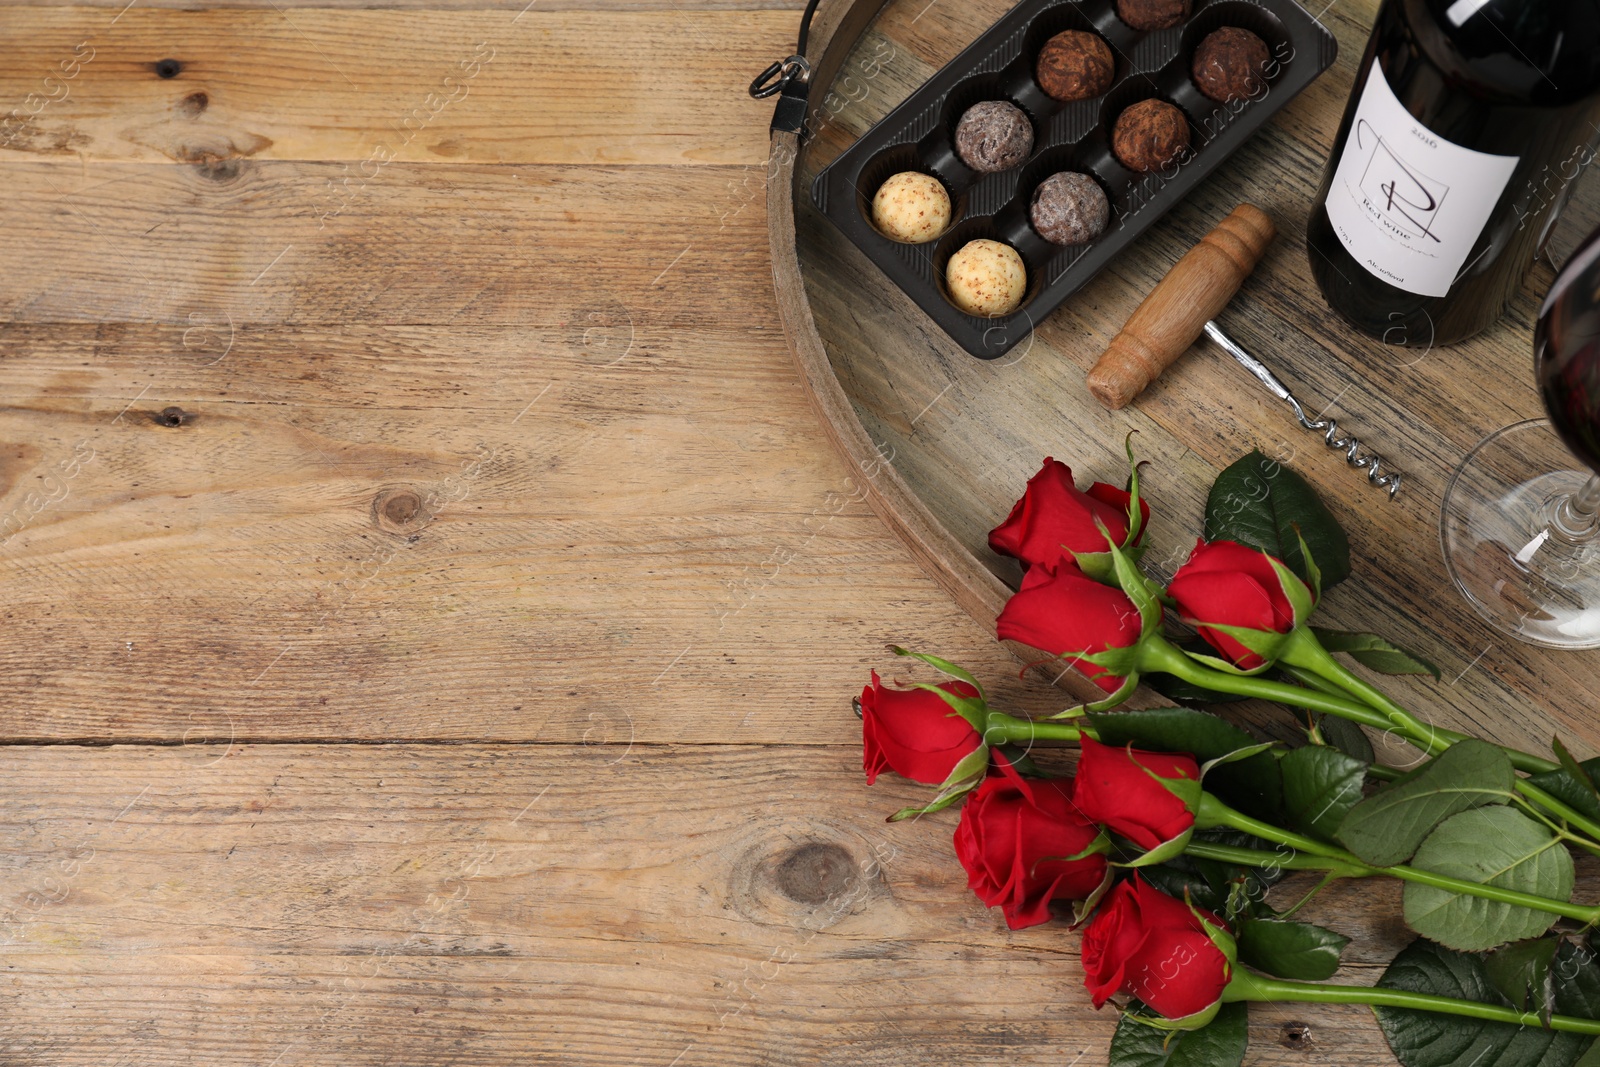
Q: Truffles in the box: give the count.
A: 8